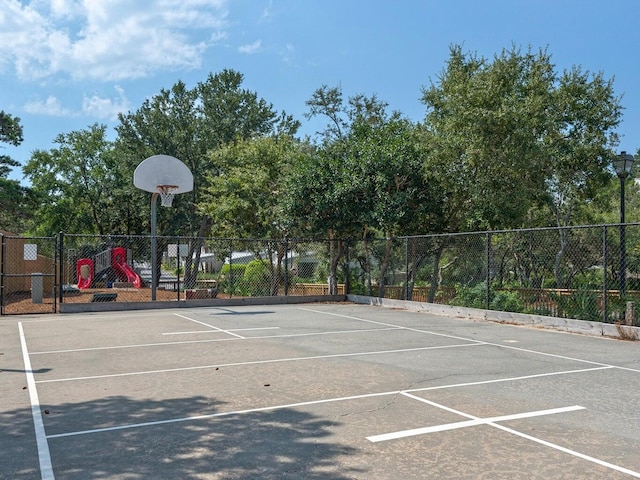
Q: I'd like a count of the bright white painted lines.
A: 9